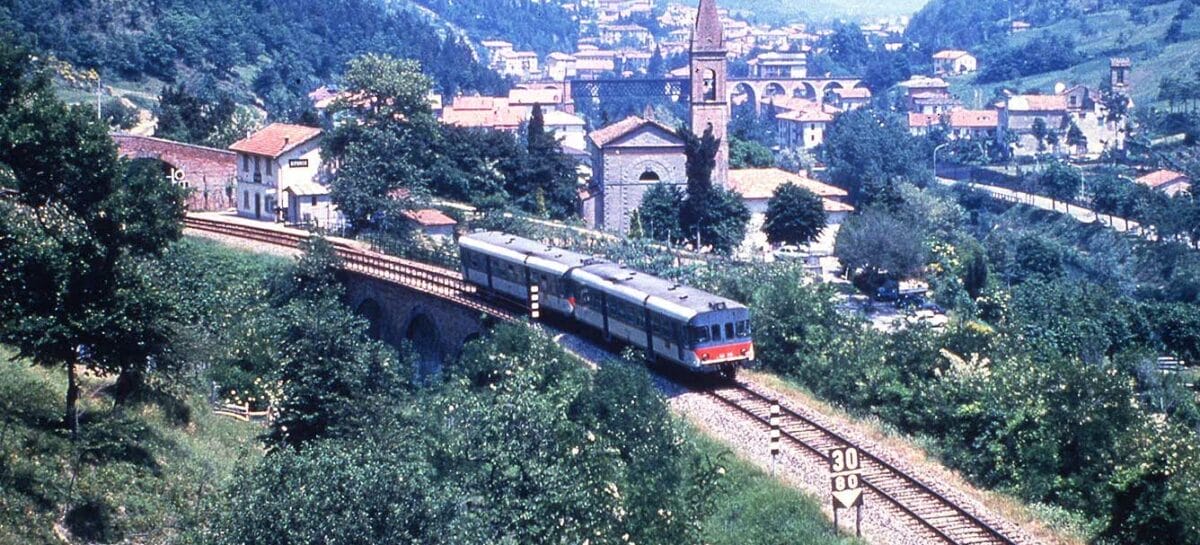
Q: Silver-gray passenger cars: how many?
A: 2